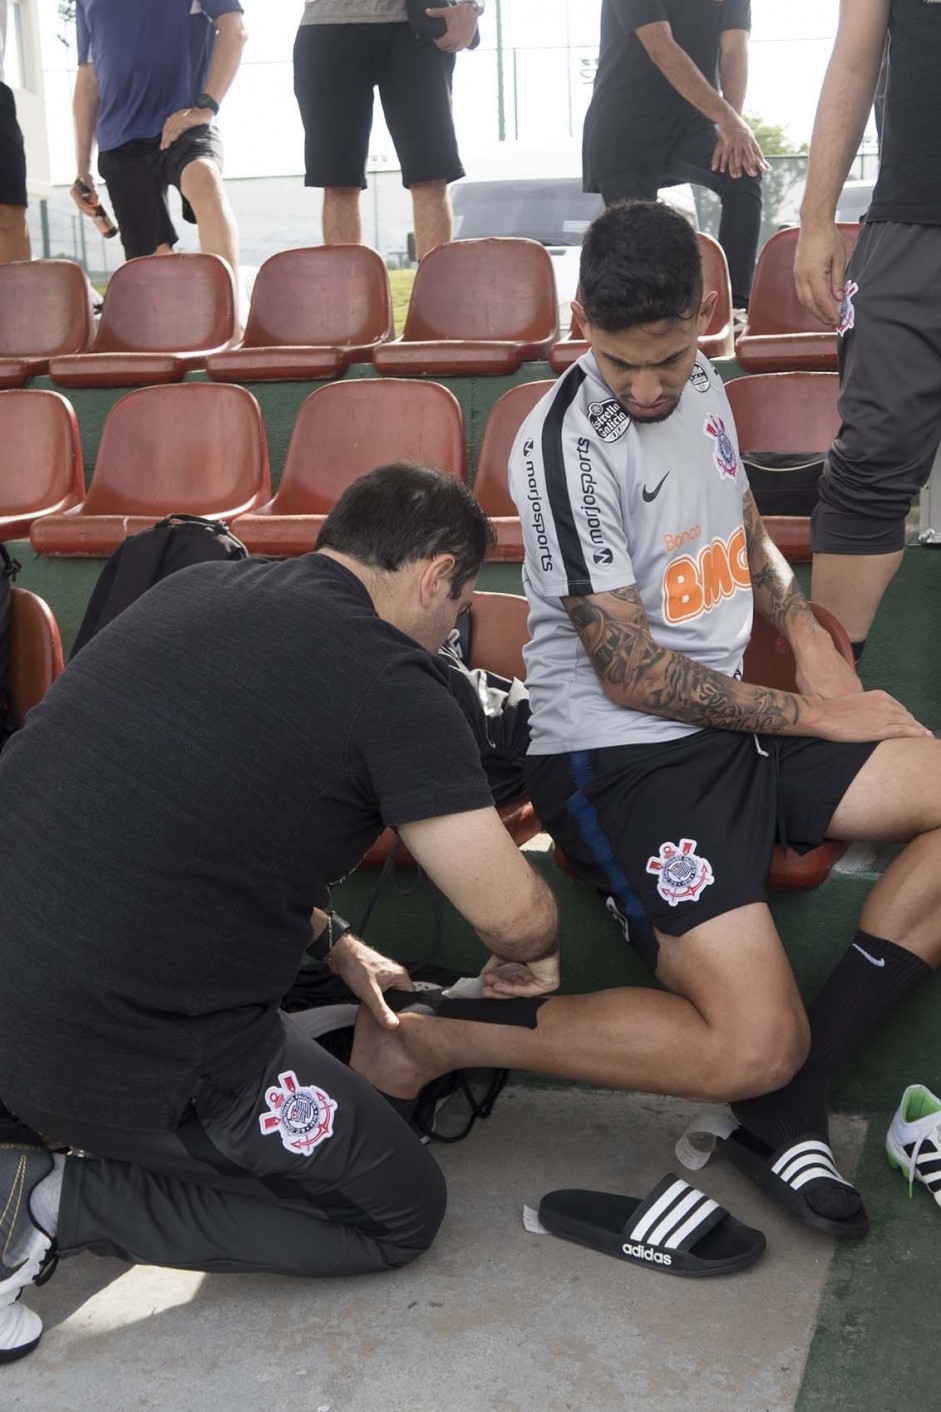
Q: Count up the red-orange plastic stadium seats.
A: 14